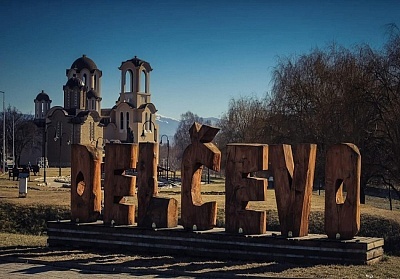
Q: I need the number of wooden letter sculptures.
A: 7